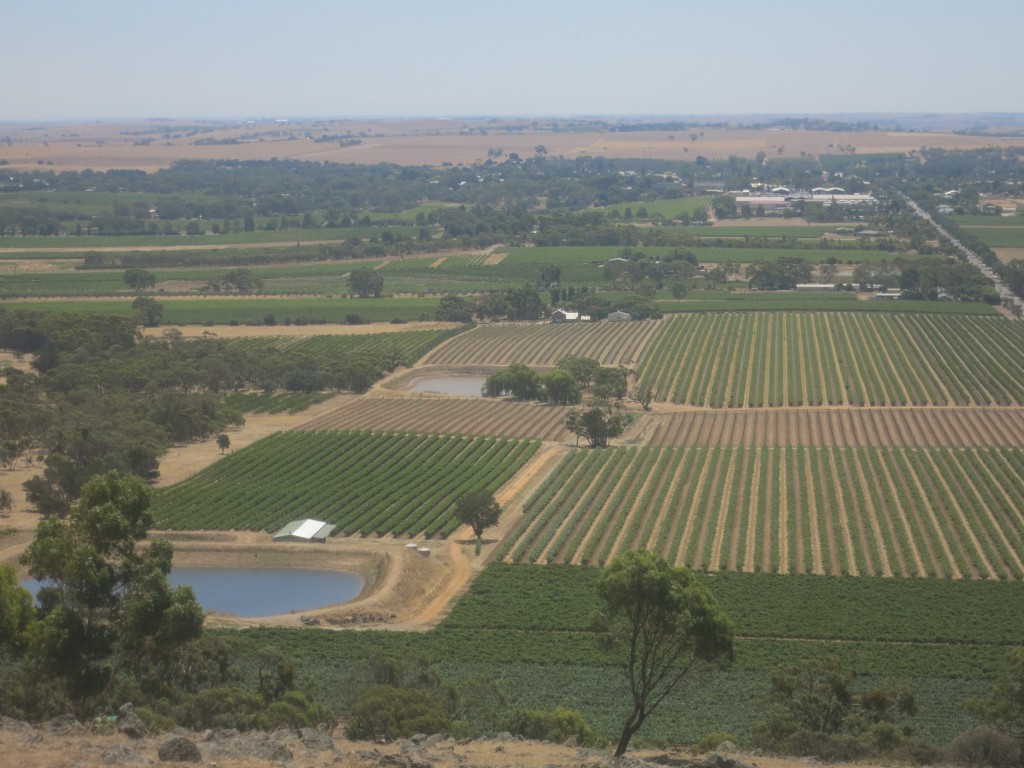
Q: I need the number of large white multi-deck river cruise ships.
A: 0